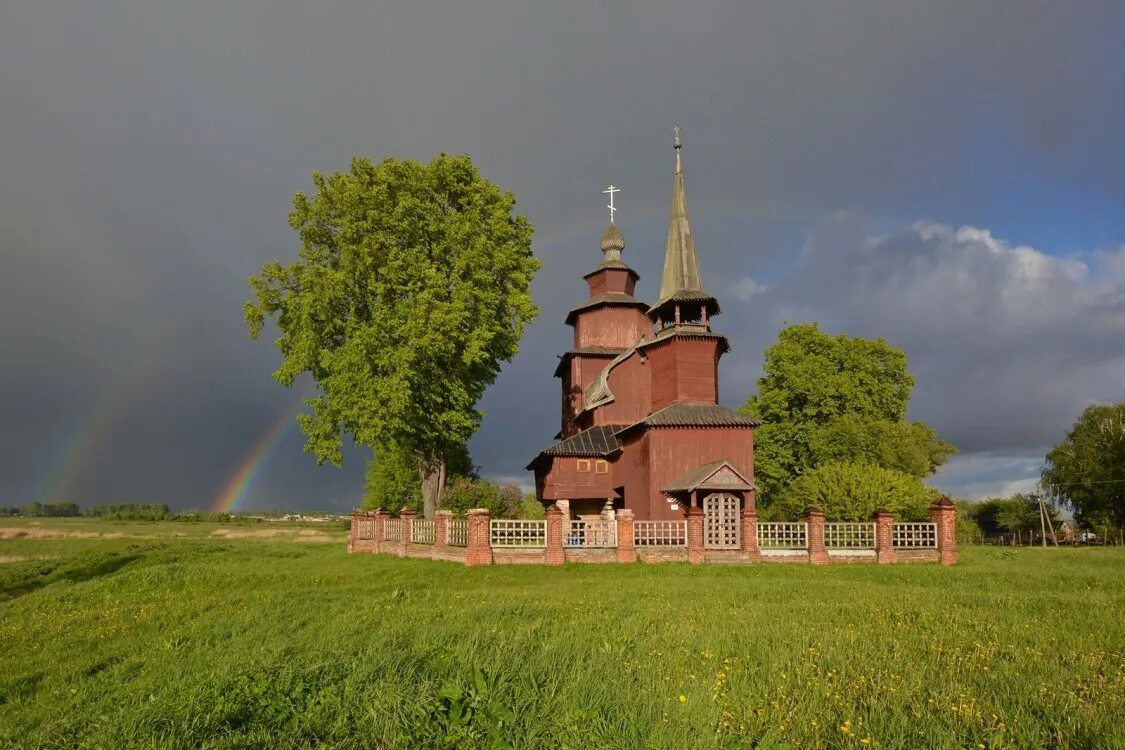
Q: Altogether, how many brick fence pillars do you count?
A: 12